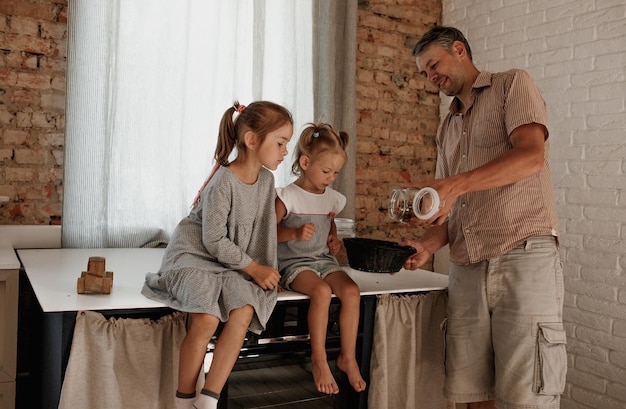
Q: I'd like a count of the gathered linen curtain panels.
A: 2